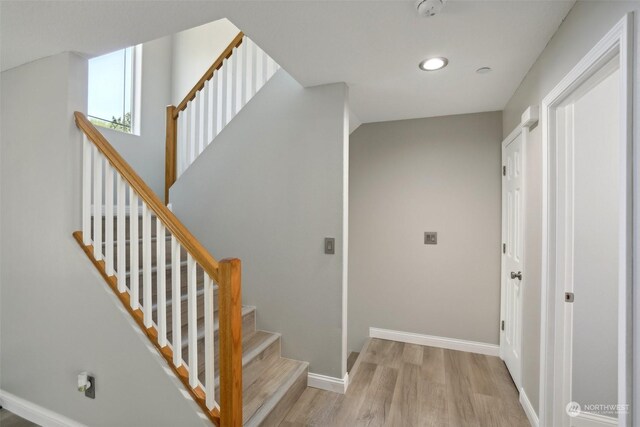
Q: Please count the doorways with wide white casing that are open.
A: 1